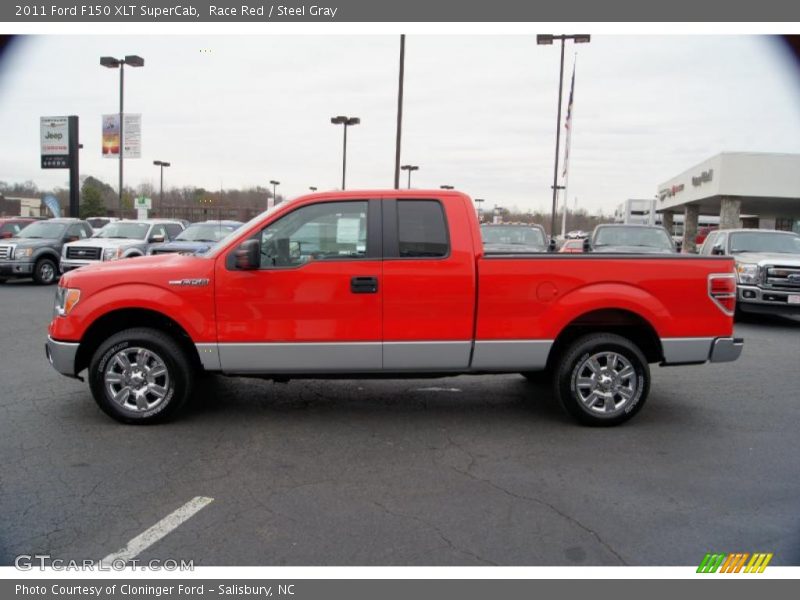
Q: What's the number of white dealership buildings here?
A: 1